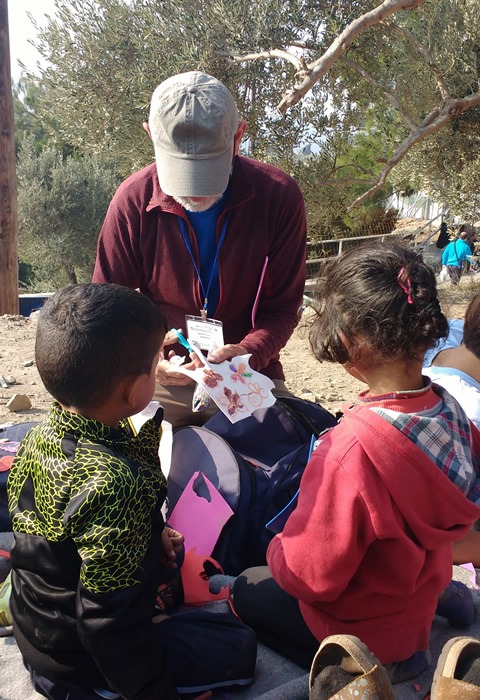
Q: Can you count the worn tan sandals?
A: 2